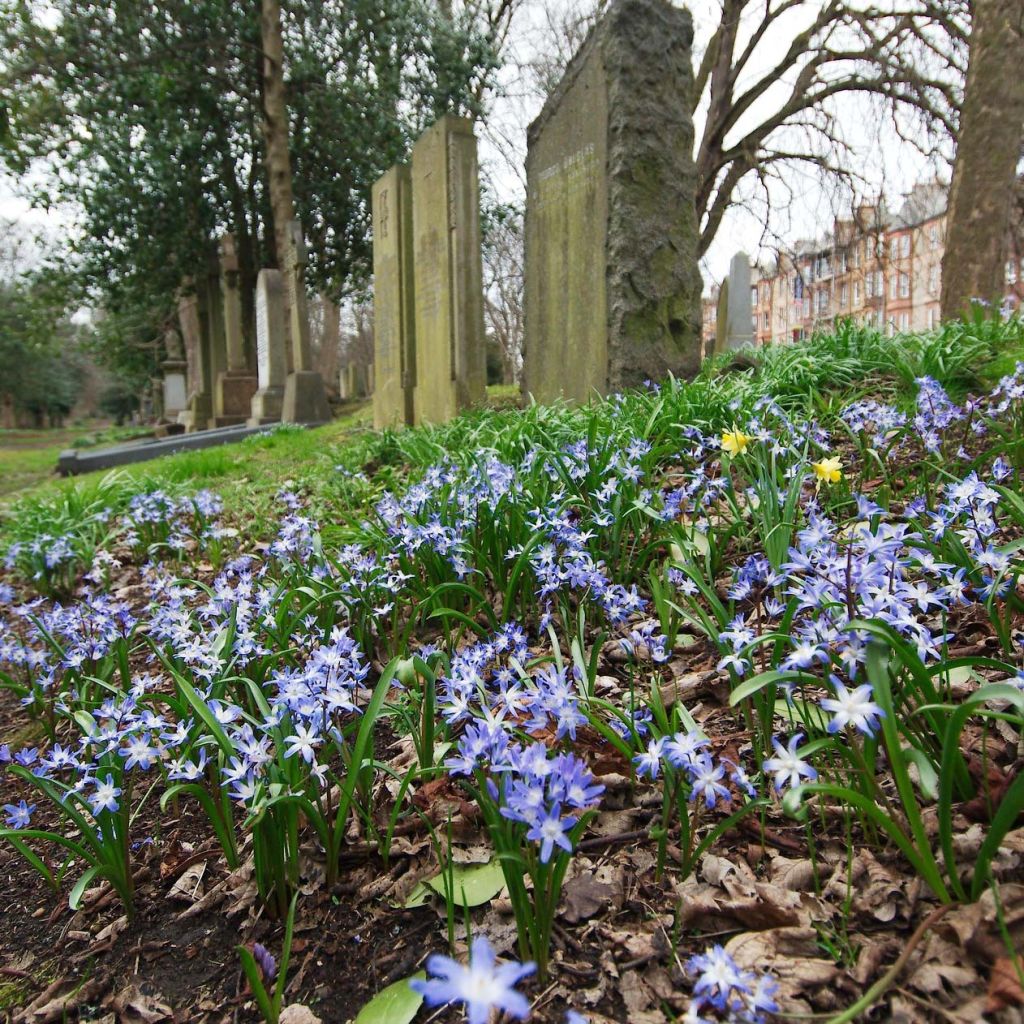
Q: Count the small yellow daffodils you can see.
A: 2